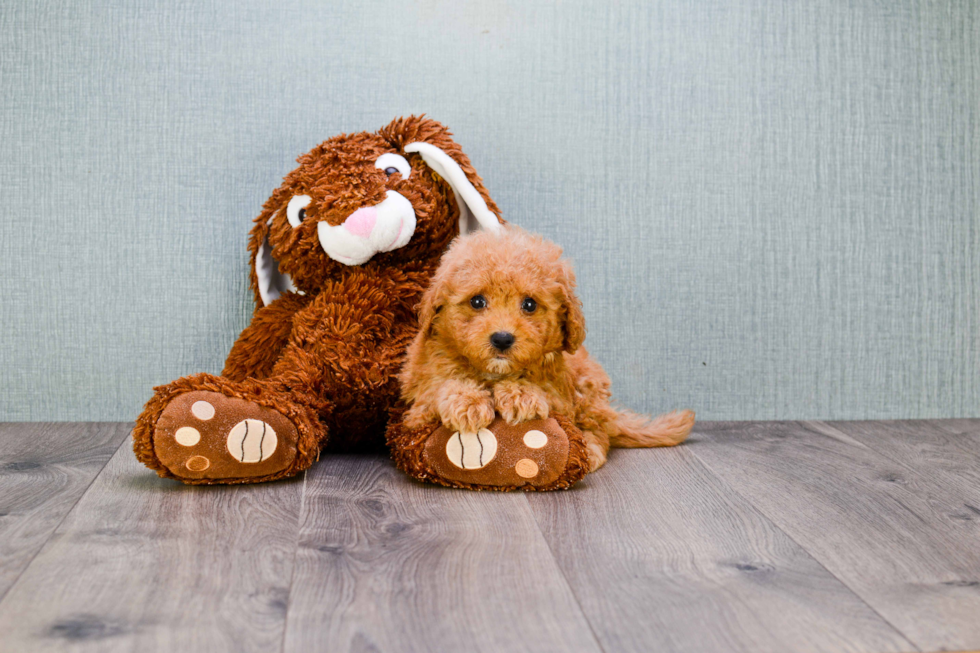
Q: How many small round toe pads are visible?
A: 5